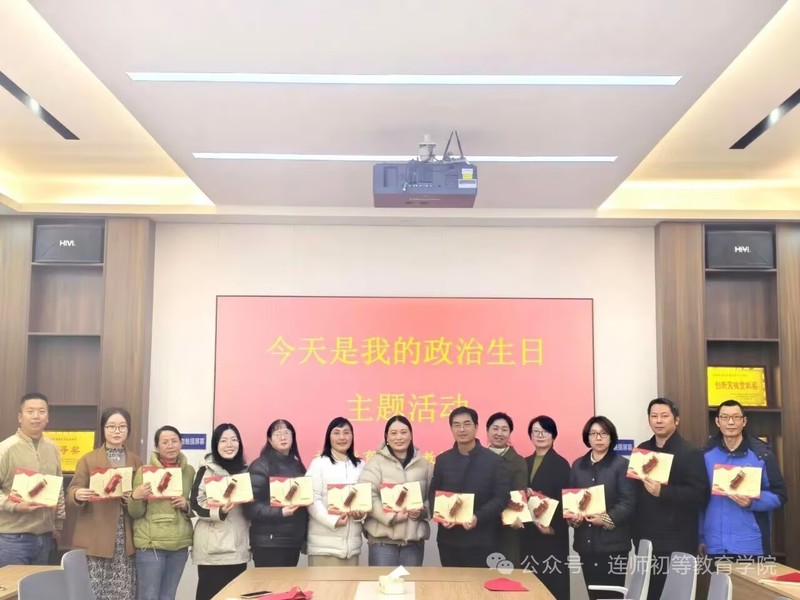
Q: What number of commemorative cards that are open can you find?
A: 13